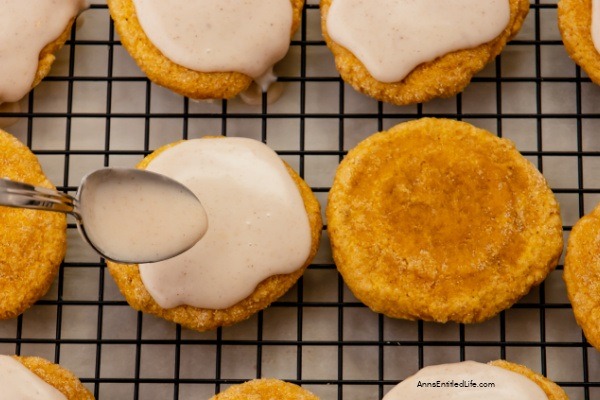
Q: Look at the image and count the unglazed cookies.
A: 4